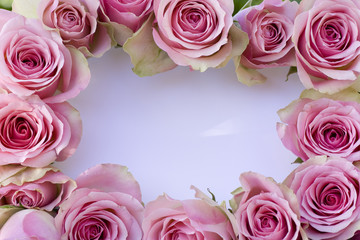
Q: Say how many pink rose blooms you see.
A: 14